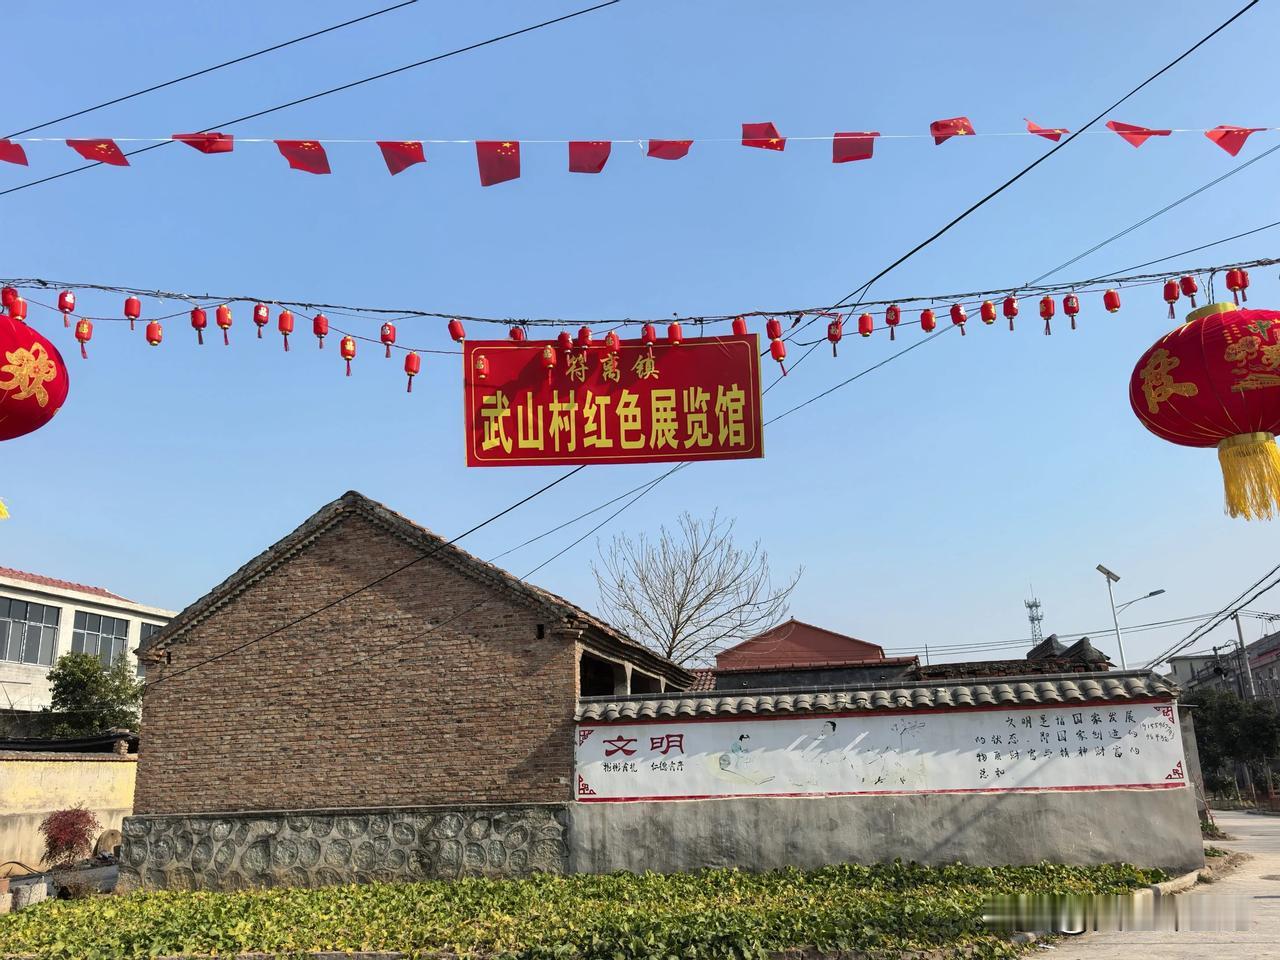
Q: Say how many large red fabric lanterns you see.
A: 2